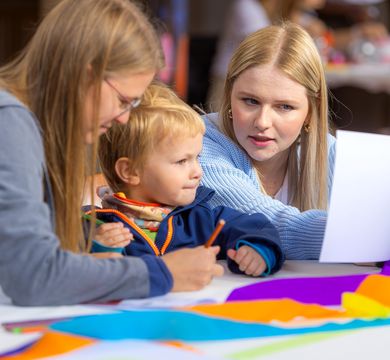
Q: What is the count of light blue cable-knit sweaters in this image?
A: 1